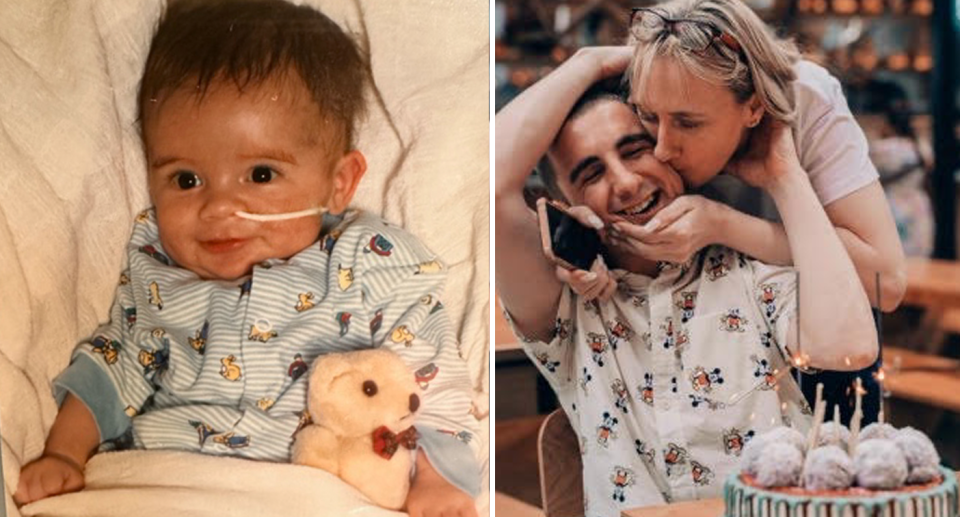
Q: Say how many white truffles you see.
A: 8